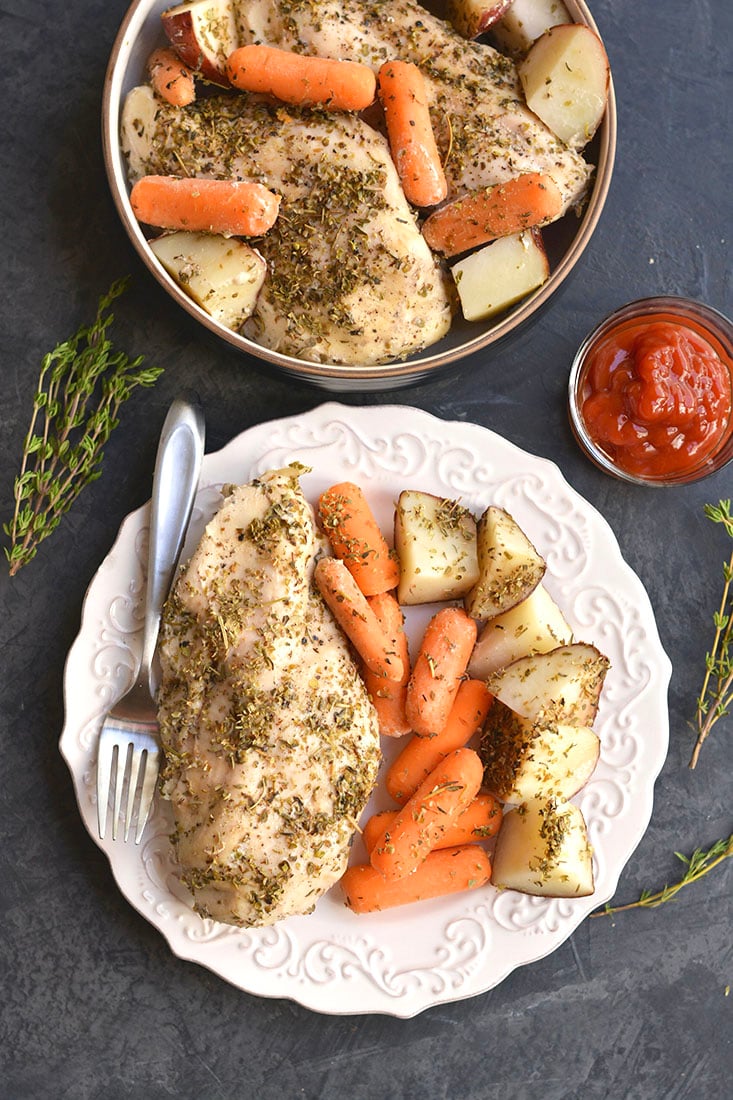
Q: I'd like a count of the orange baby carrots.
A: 13